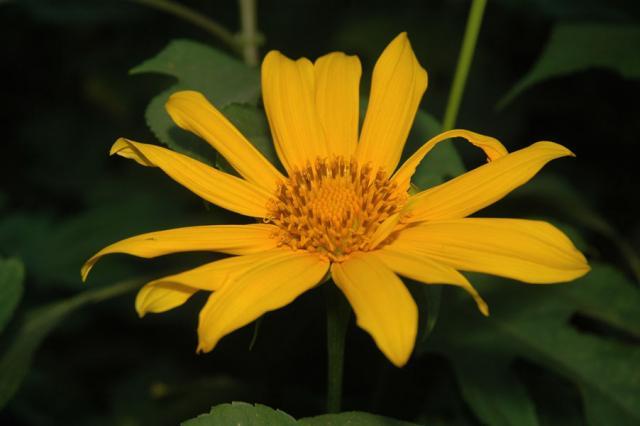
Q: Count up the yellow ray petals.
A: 13